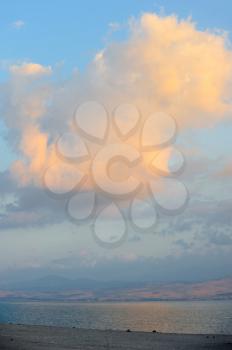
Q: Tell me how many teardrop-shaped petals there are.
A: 10